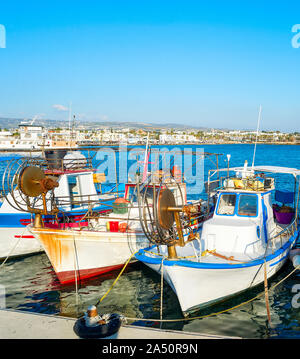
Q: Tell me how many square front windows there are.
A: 2